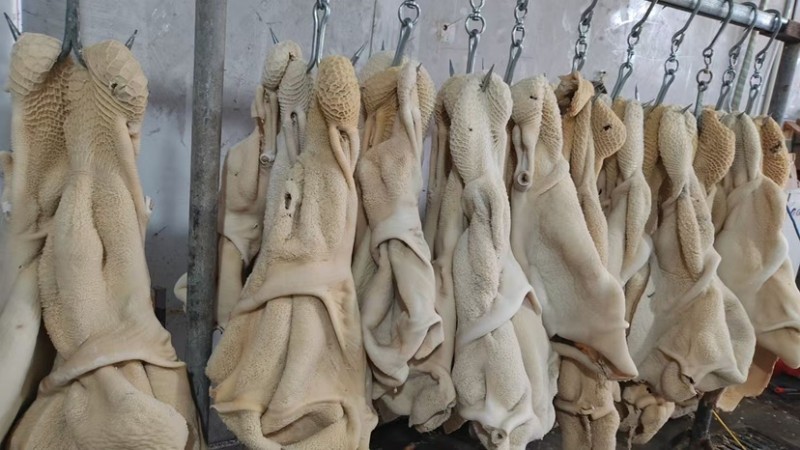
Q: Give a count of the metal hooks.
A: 11